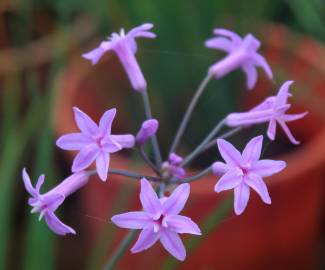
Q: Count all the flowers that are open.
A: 7